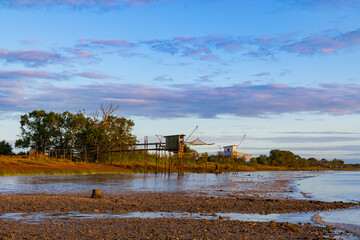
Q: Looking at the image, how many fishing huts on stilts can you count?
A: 2